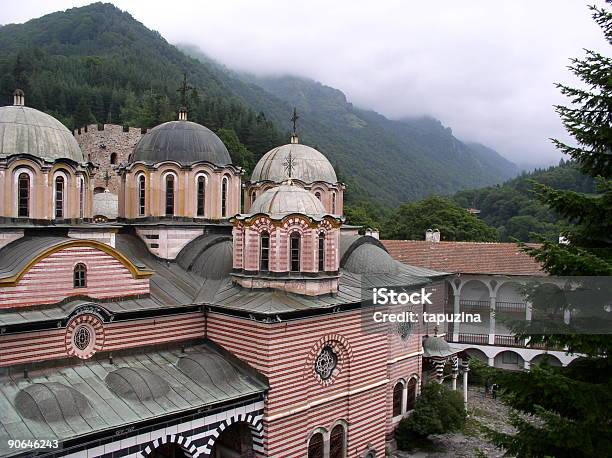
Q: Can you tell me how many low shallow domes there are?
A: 3